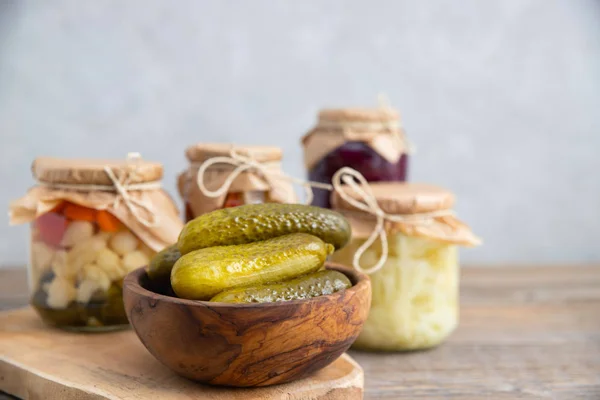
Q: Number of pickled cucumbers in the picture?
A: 4